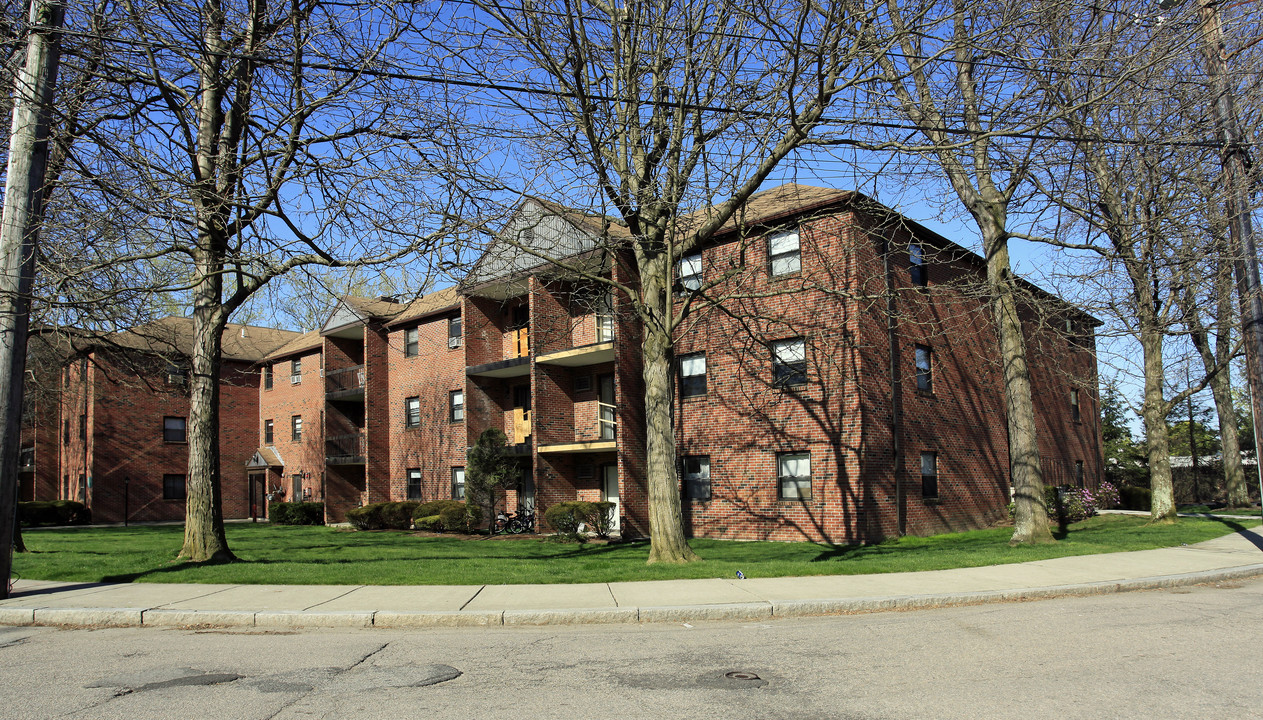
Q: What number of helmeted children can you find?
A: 0